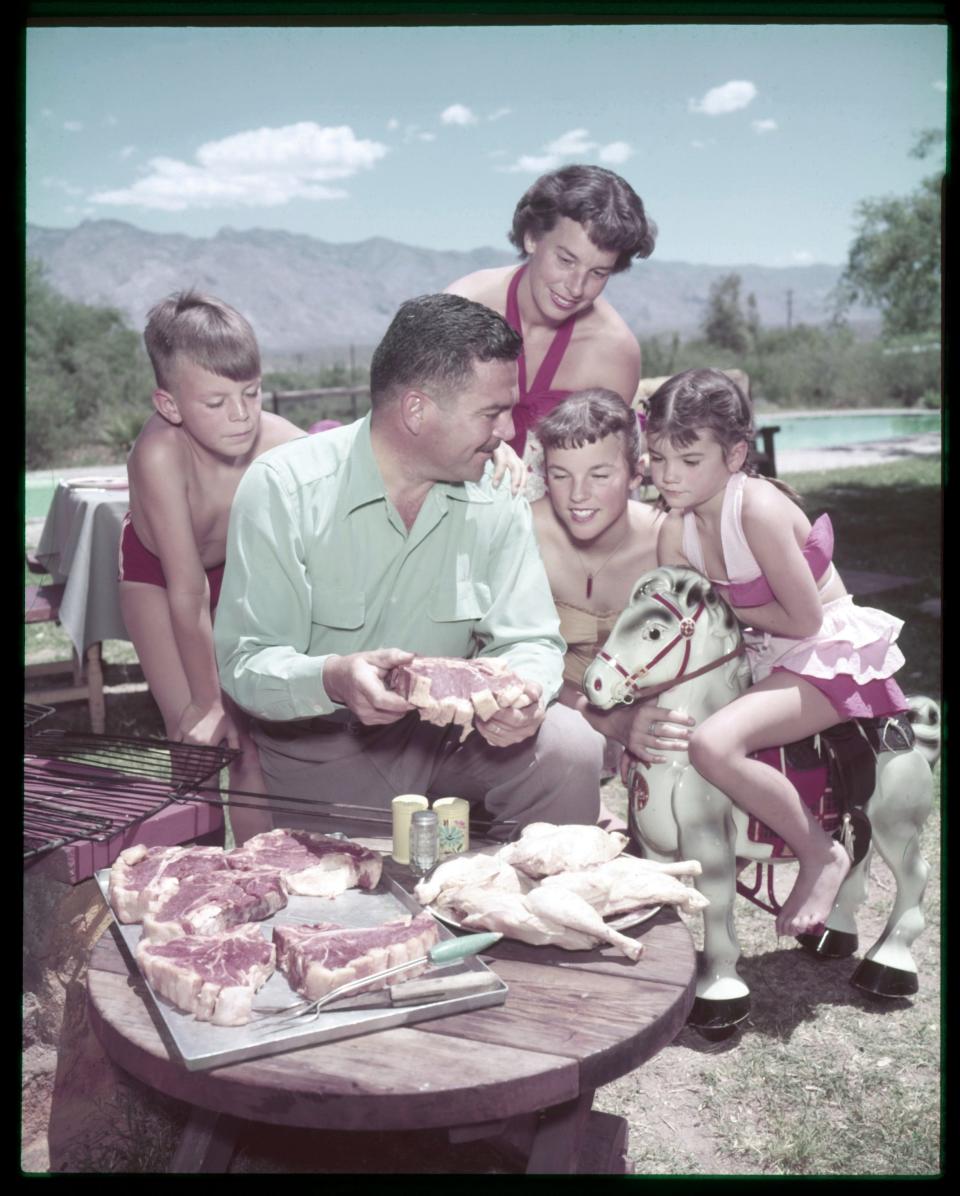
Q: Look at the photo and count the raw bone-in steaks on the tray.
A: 5